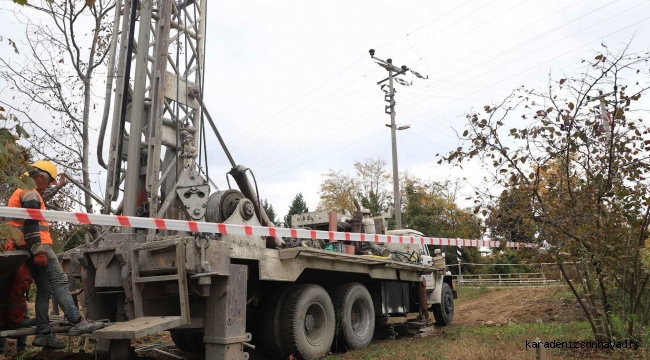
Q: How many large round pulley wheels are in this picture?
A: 1